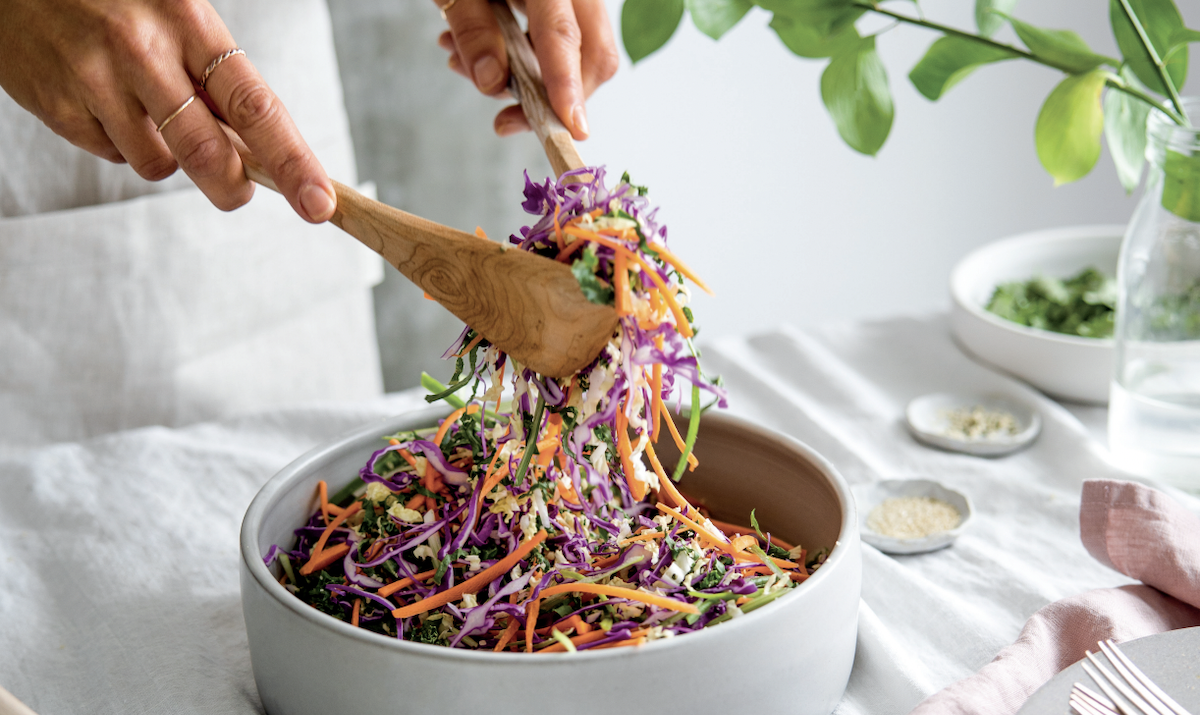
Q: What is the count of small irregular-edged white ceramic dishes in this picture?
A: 2